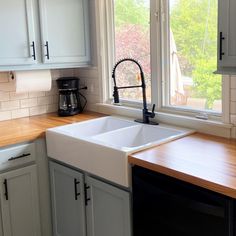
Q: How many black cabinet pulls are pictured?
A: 7